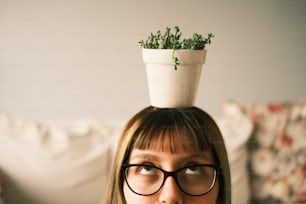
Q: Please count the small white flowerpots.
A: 1